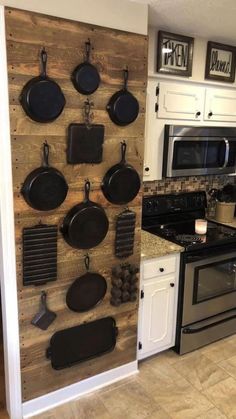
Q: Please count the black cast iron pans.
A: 13